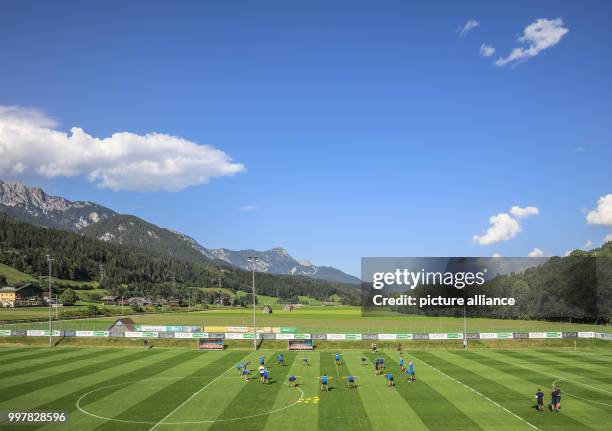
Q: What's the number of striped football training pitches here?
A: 1